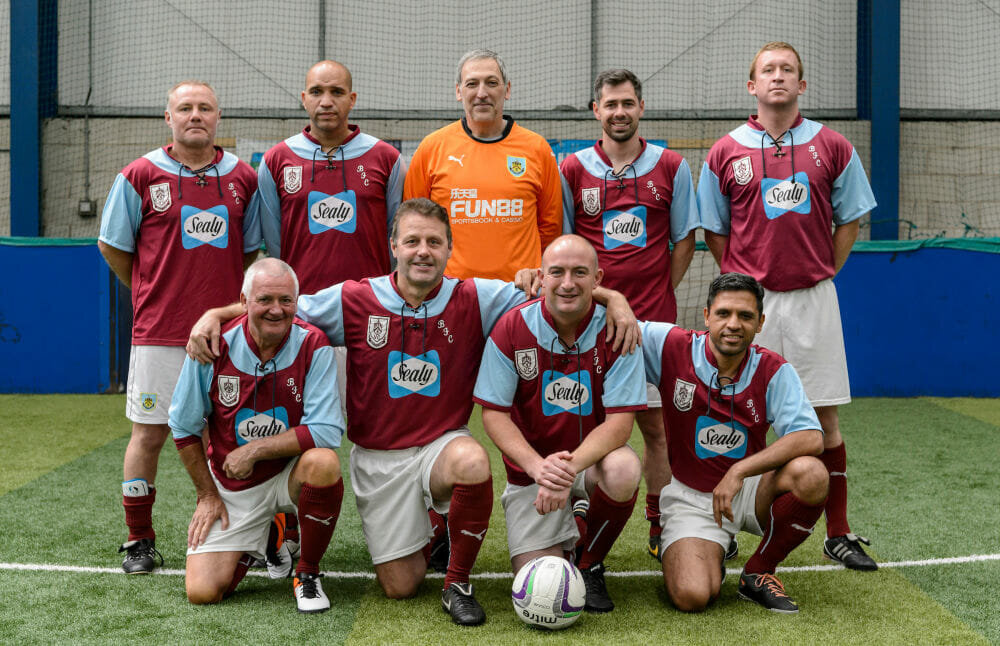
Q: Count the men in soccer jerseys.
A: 9